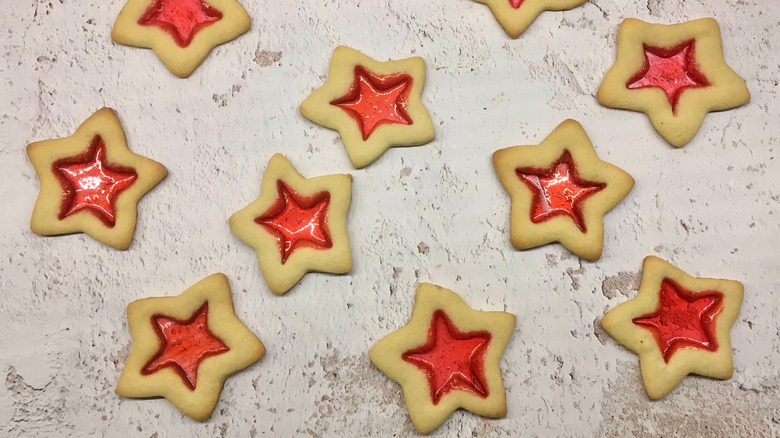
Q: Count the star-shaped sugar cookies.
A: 10